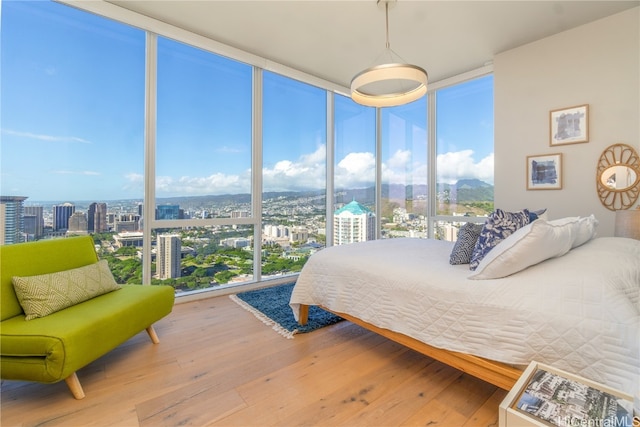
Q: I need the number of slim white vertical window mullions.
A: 5